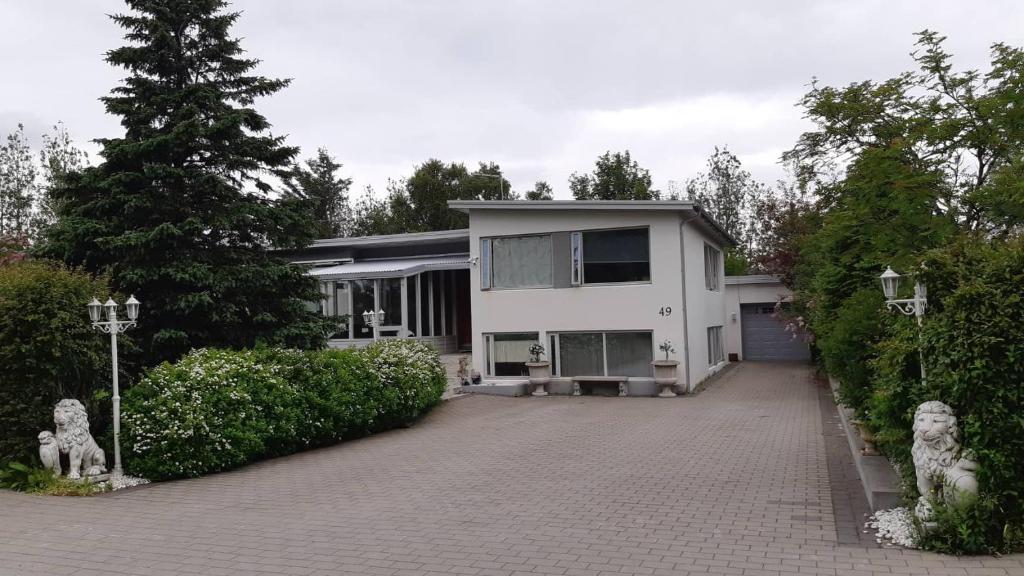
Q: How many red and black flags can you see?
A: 0